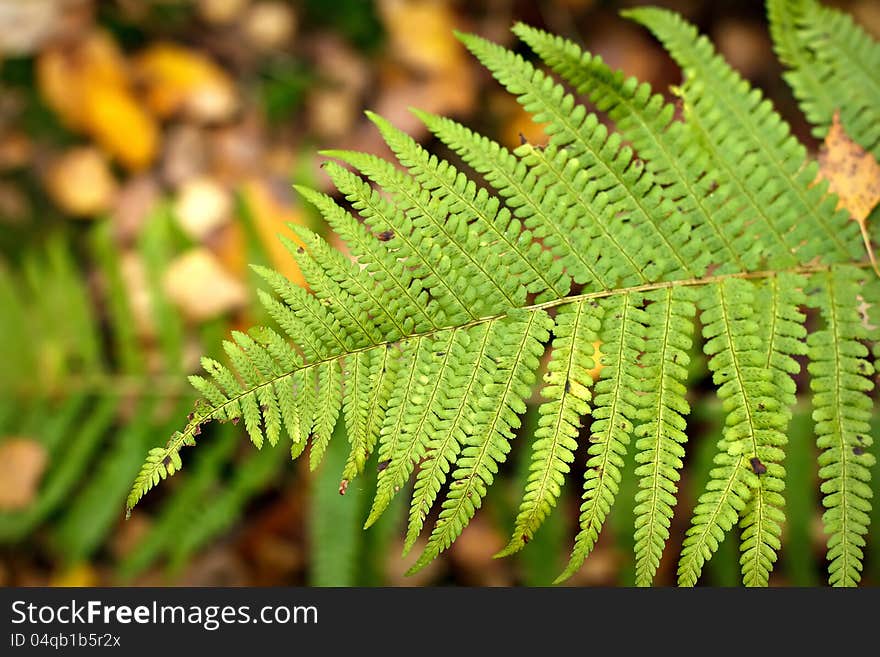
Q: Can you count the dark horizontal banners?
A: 1